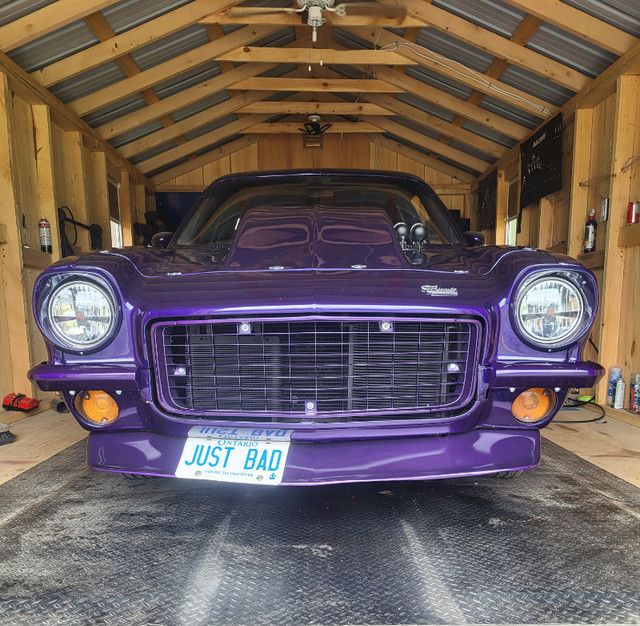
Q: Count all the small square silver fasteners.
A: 5